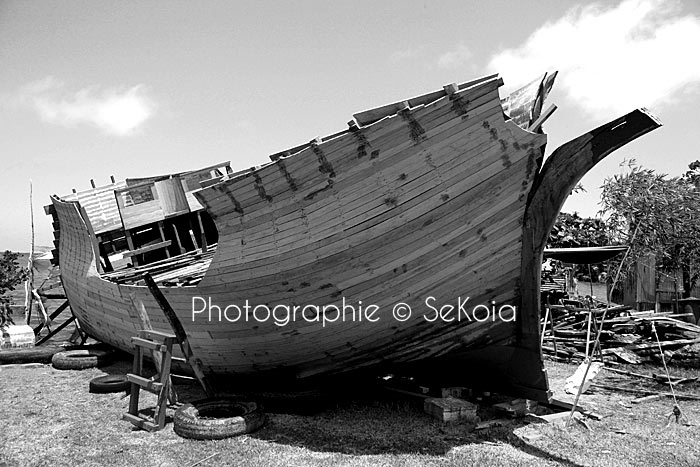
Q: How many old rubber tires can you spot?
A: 3